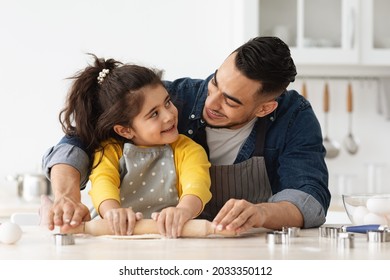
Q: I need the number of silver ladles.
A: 2